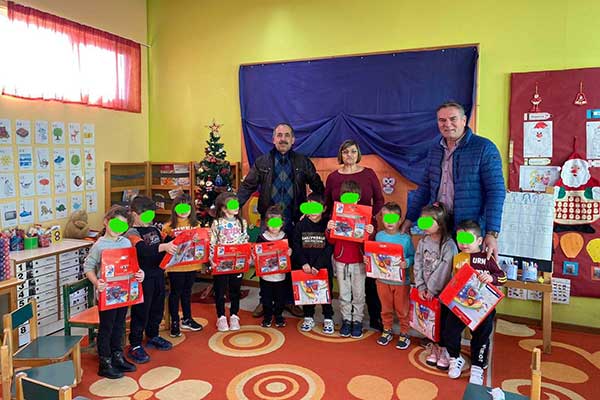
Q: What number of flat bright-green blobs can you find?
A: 10